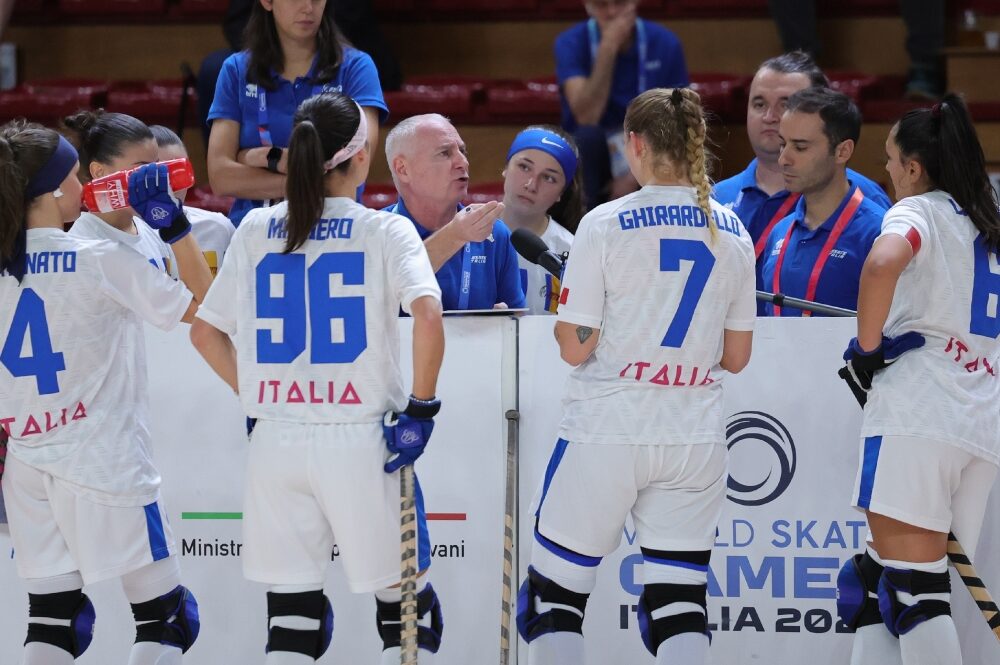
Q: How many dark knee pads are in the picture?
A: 8